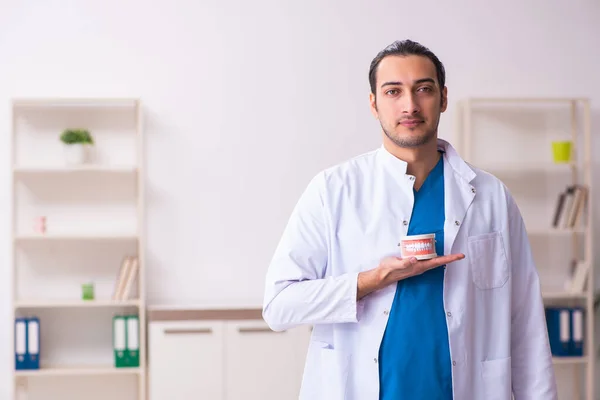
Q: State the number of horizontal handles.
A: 2